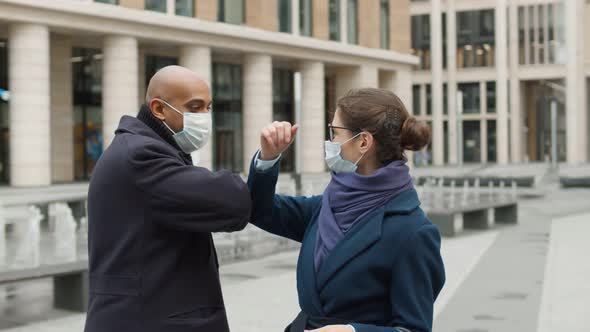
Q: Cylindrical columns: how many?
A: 5